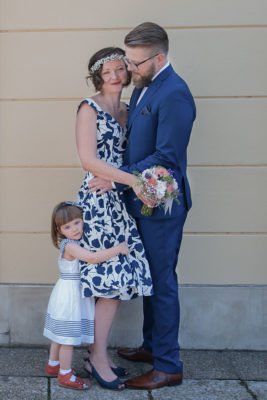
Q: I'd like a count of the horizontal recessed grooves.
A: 4